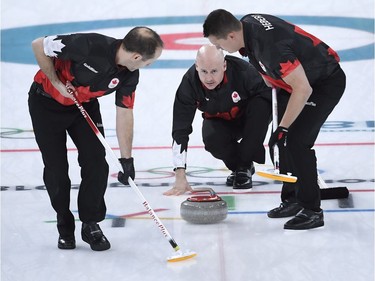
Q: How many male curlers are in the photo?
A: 3